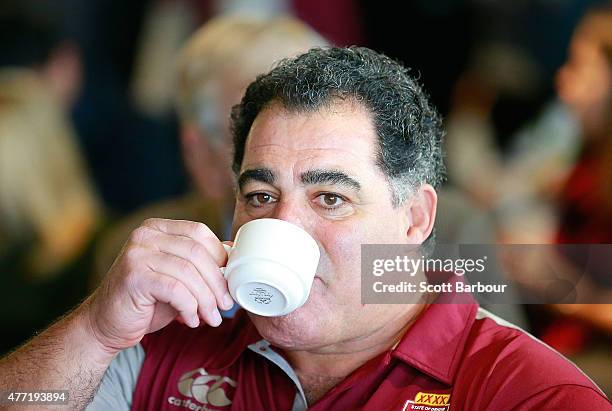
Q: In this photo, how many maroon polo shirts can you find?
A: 1